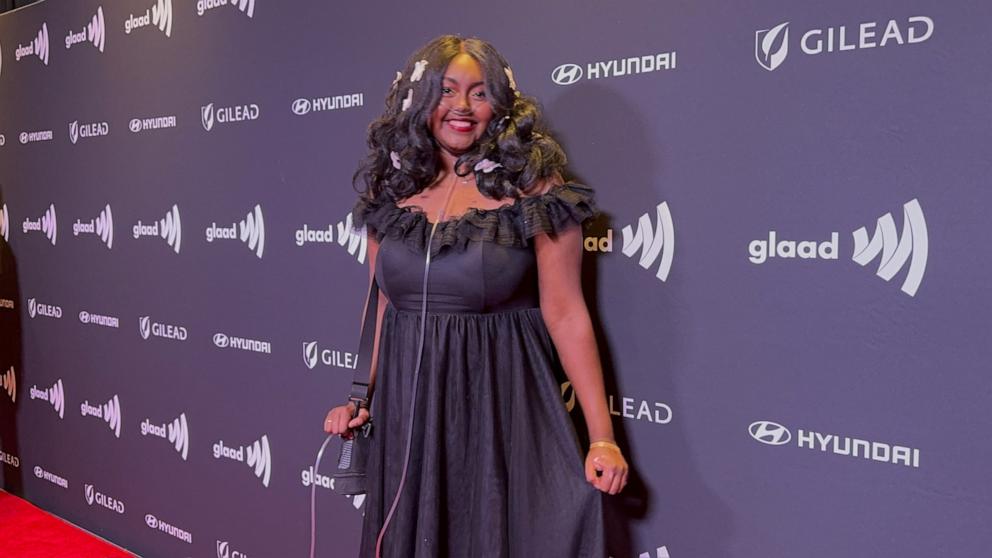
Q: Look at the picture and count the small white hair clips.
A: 6